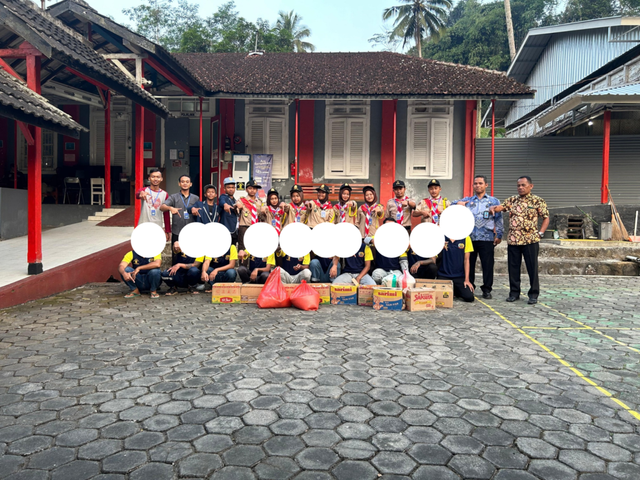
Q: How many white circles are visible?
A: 10